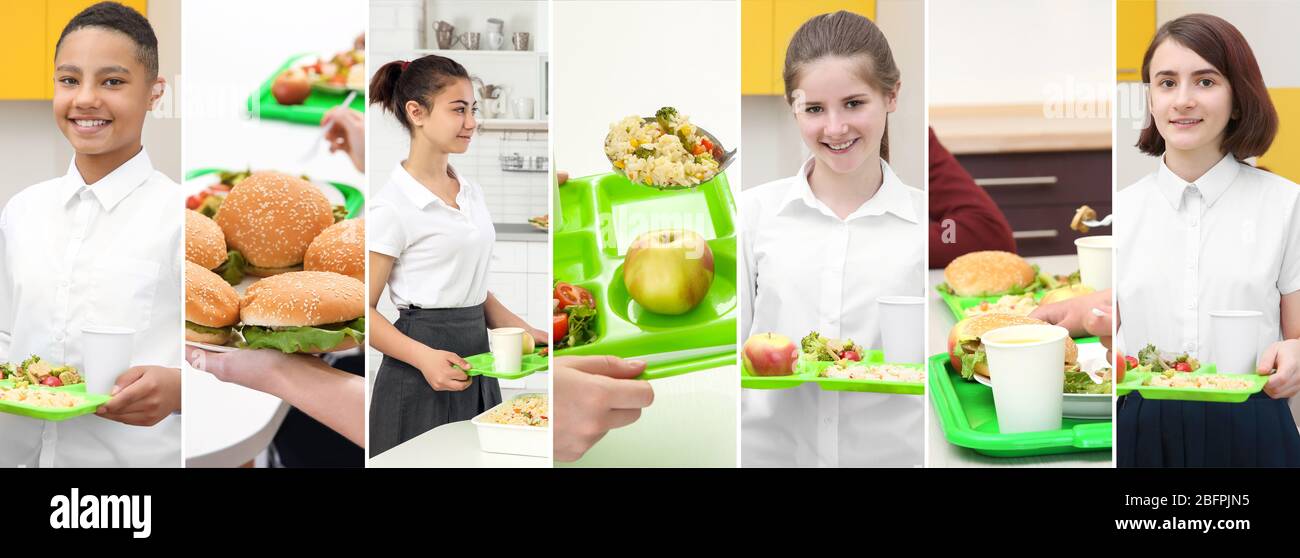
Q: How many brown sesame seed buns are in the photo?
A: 7